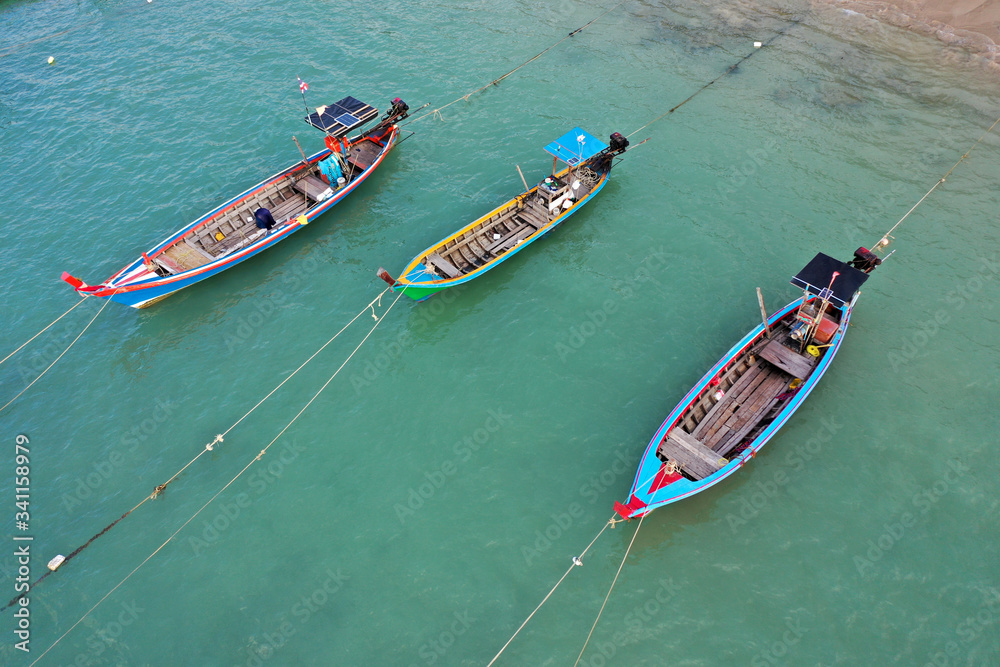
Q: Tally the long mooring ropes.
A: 9